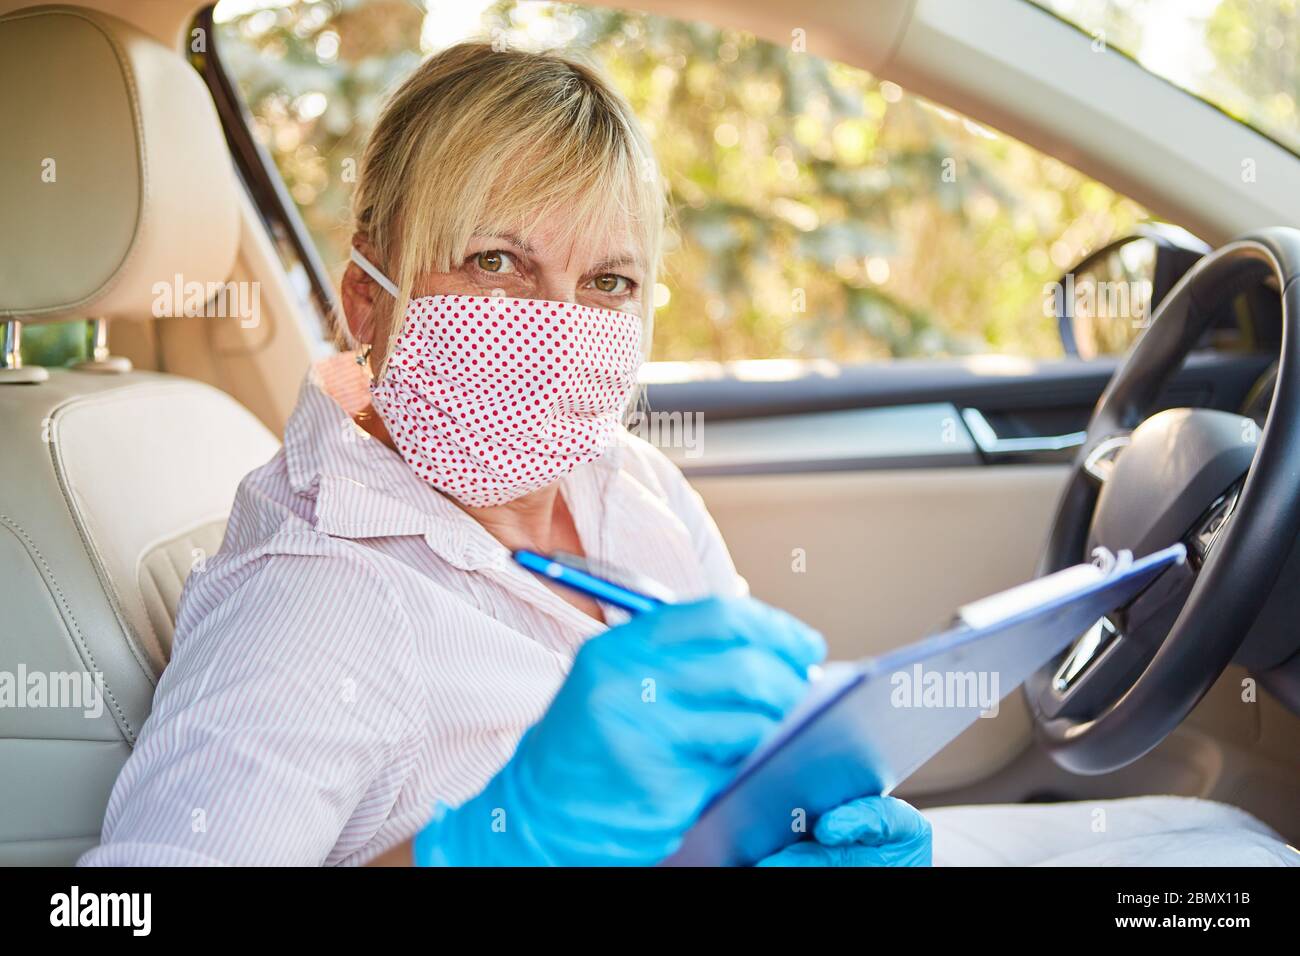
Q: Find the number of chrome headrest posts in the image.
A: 2